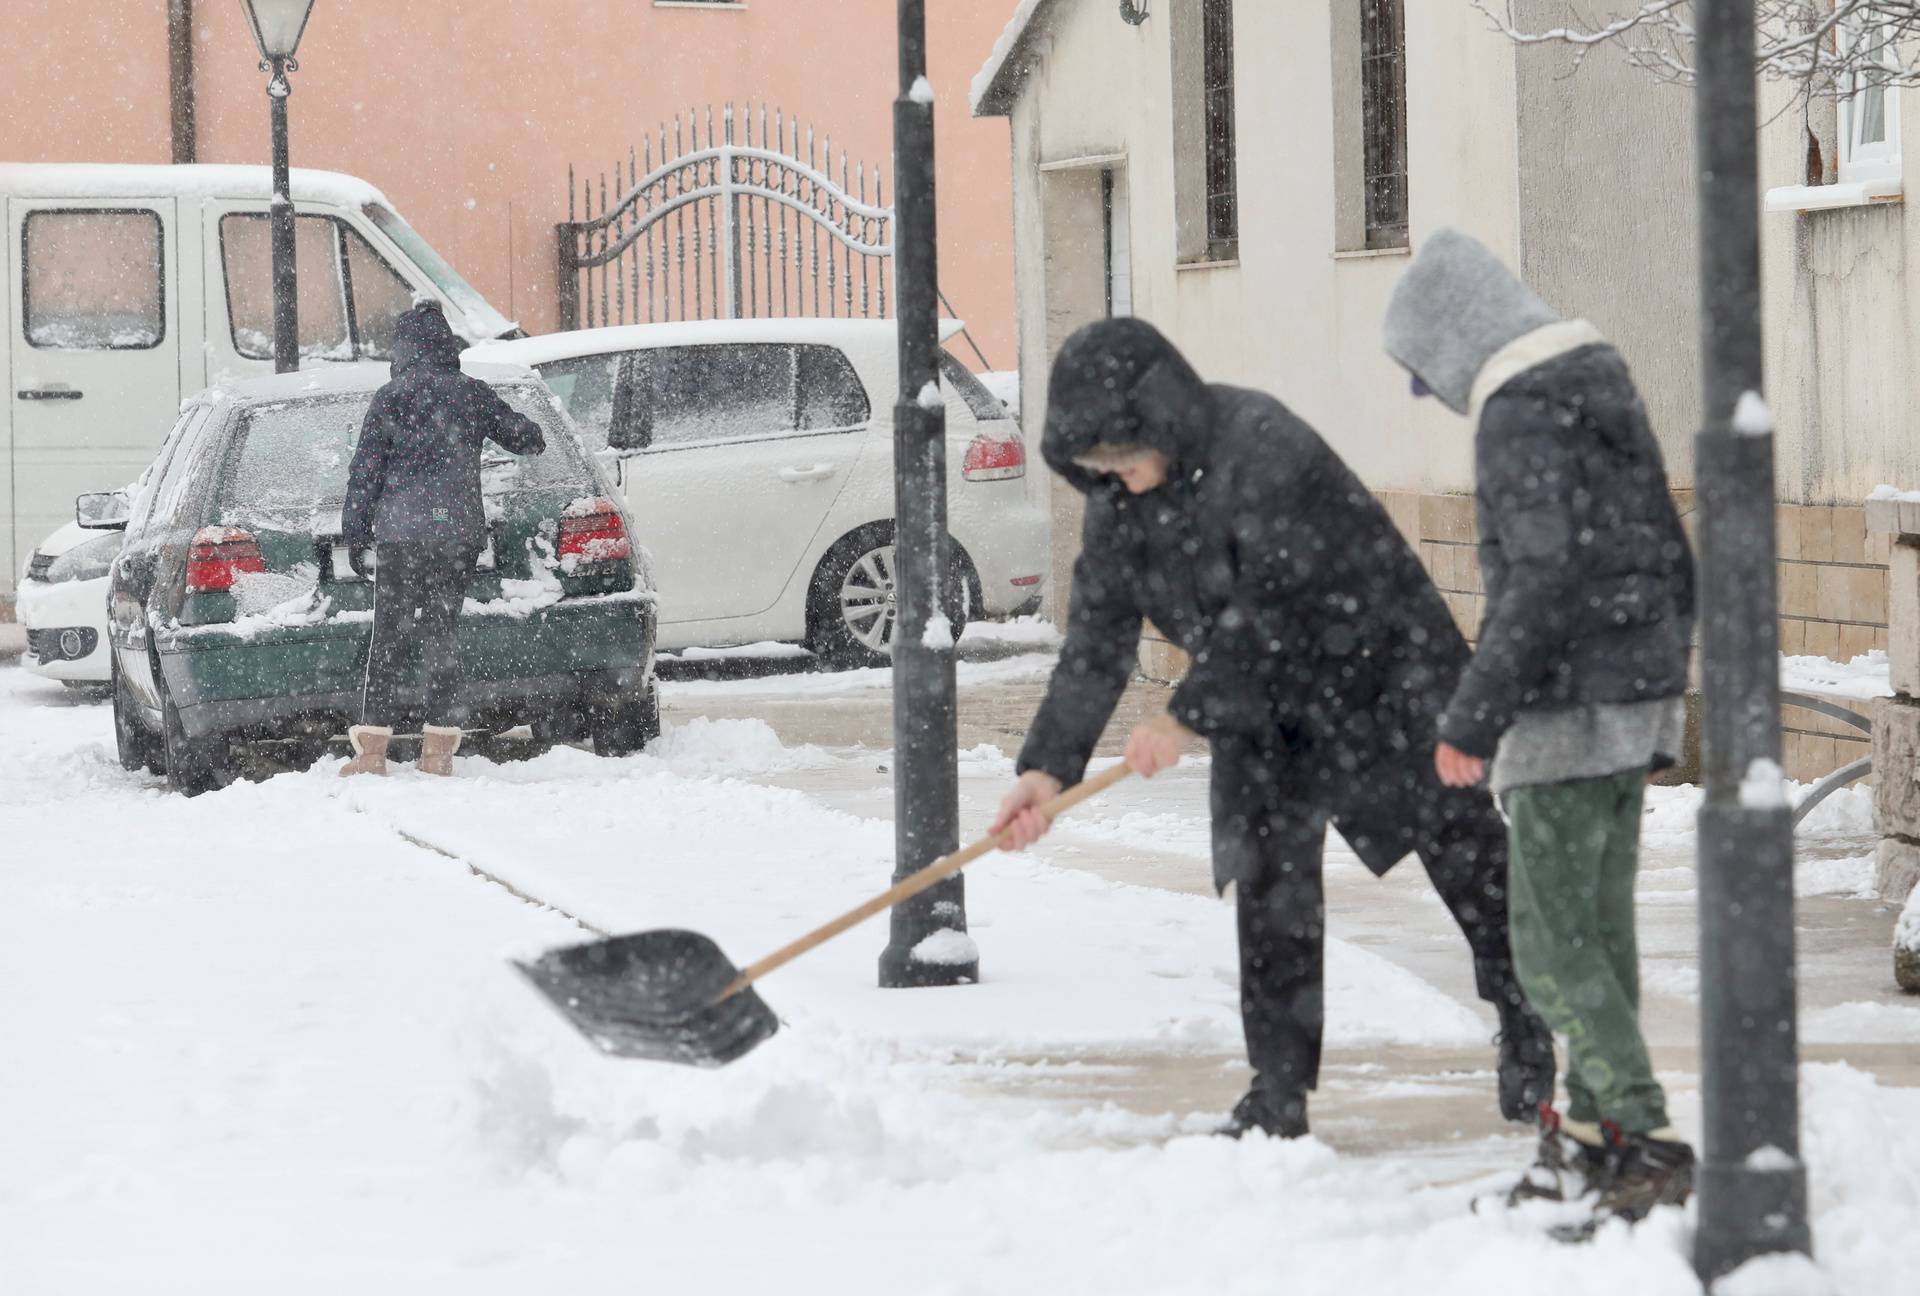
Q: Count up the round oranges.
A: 0